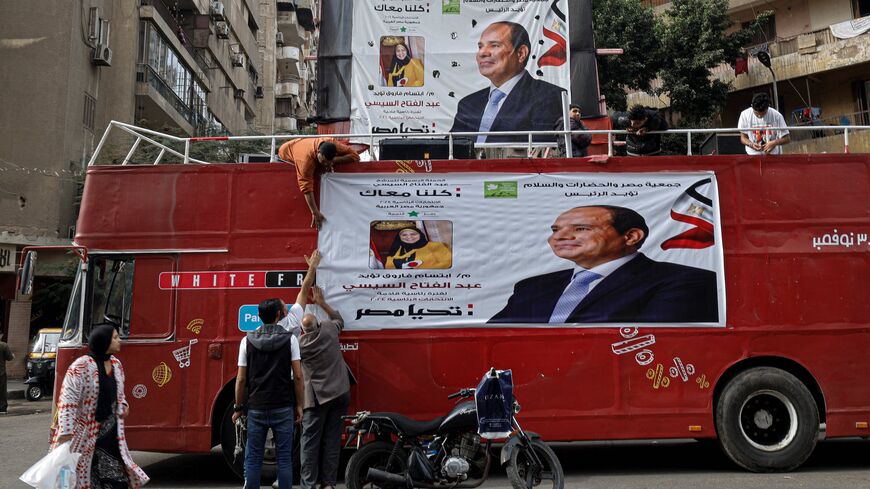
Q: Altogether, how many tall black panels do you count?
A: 2